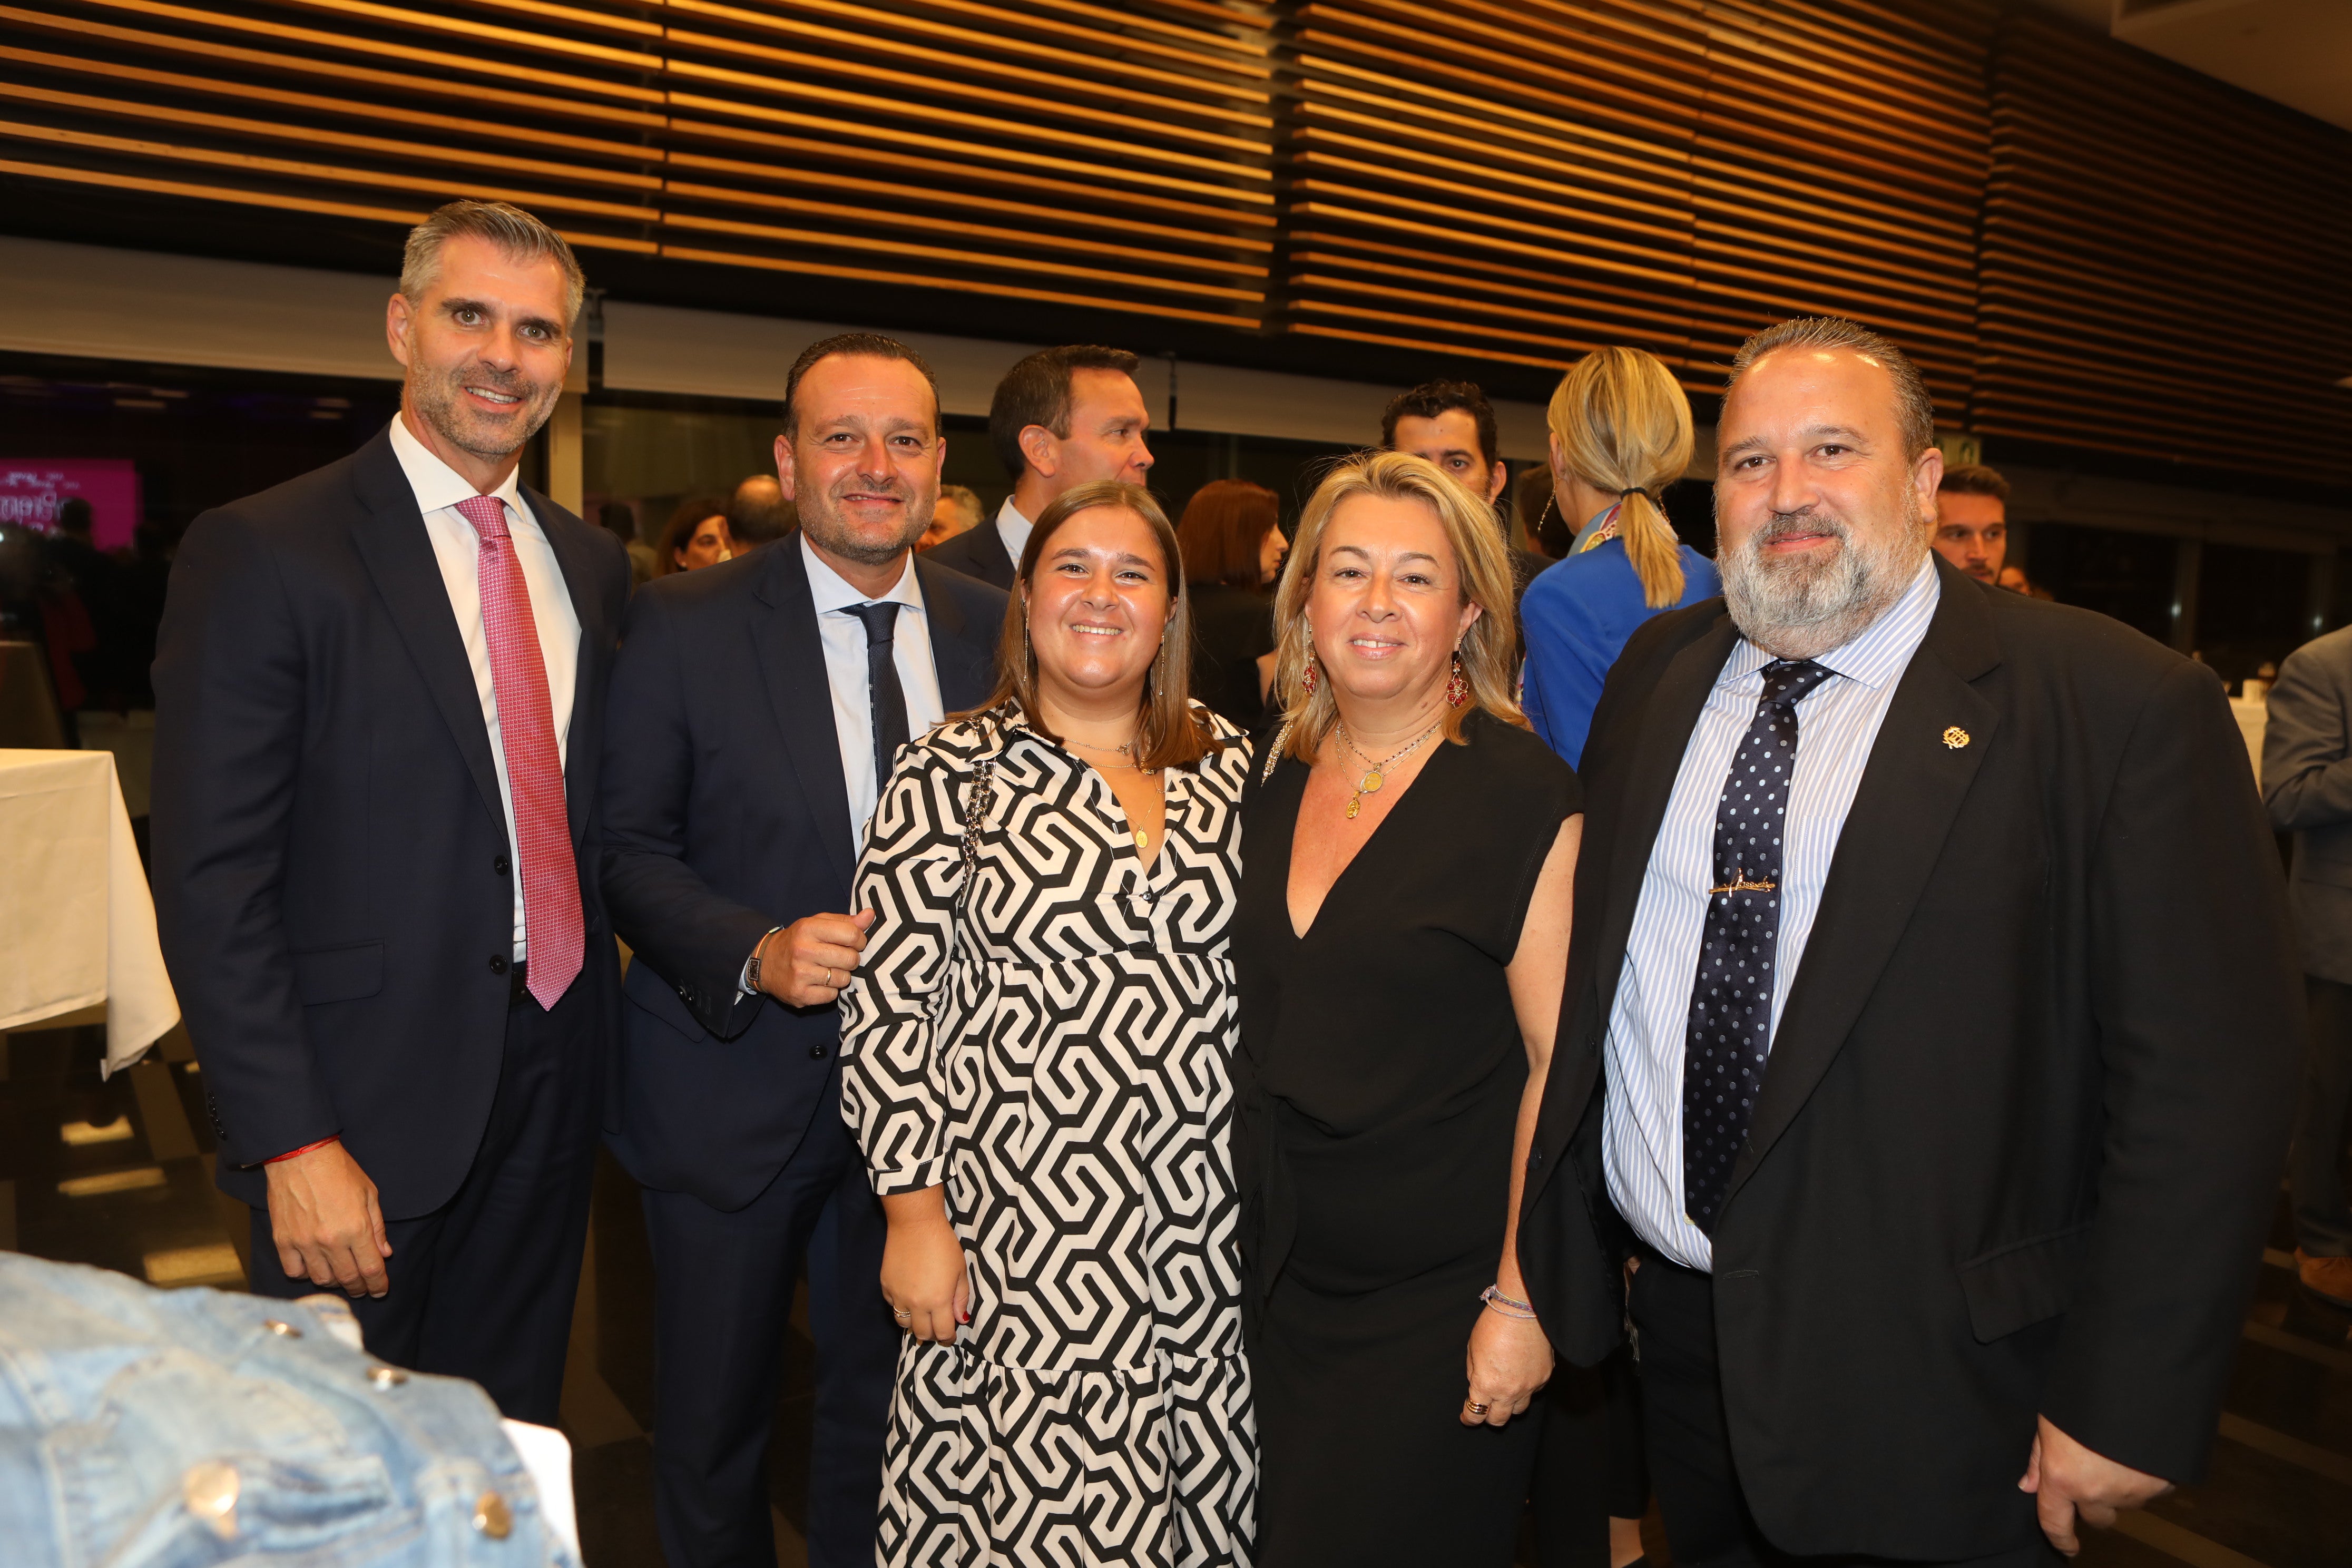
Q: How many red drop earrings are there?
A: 2